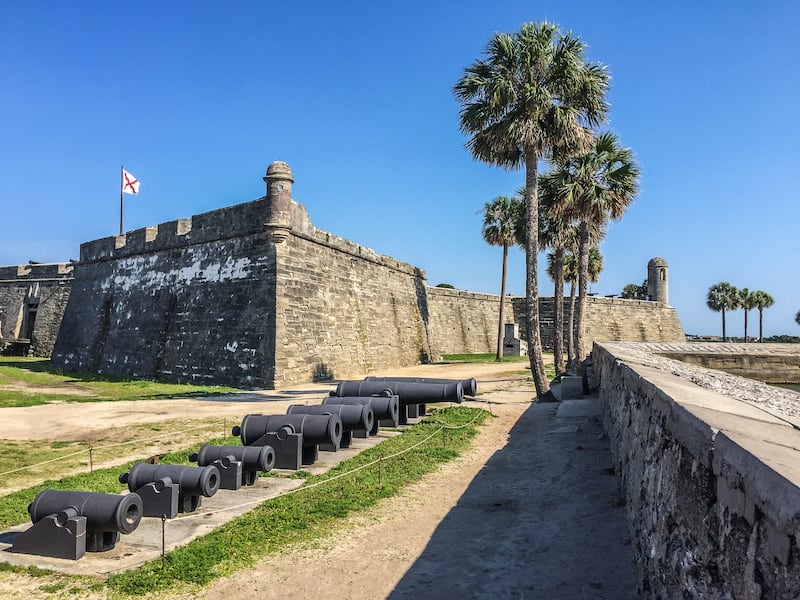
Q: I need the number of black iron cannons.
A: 8